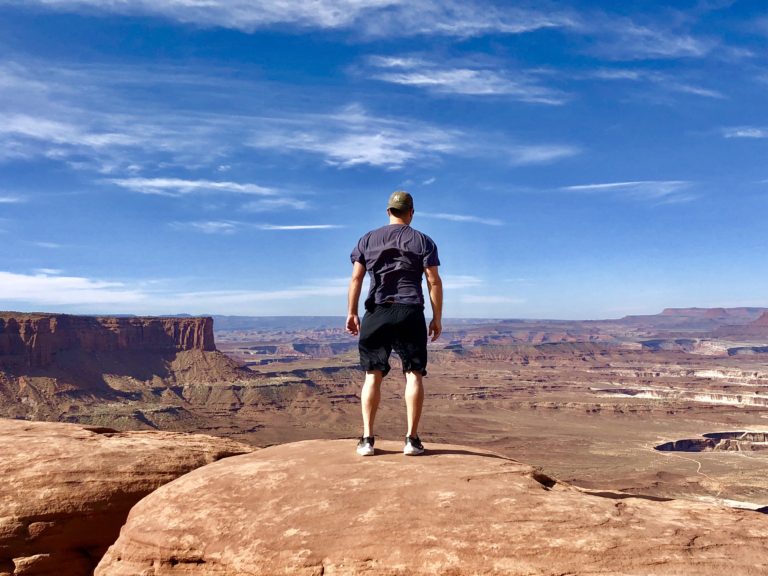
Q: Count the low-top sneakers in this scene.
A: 2